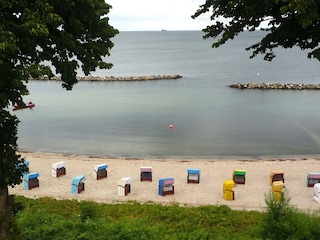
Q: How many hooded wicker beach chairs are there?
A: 15